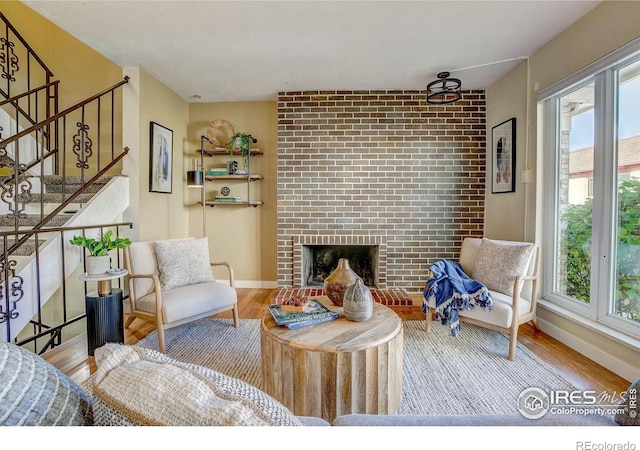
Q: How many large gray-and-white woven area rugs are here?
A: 1